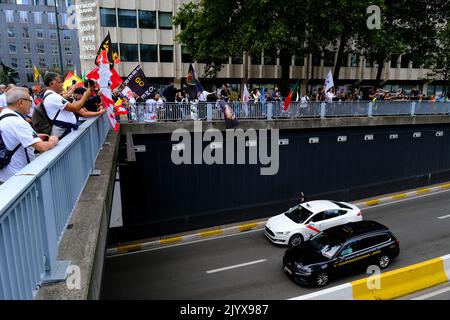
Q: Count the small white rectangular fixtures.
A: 11